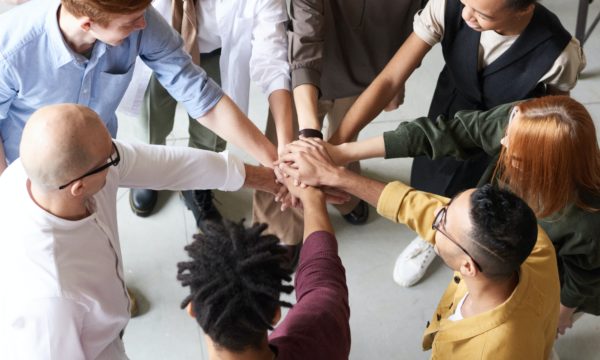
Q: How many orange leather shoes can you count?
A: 0